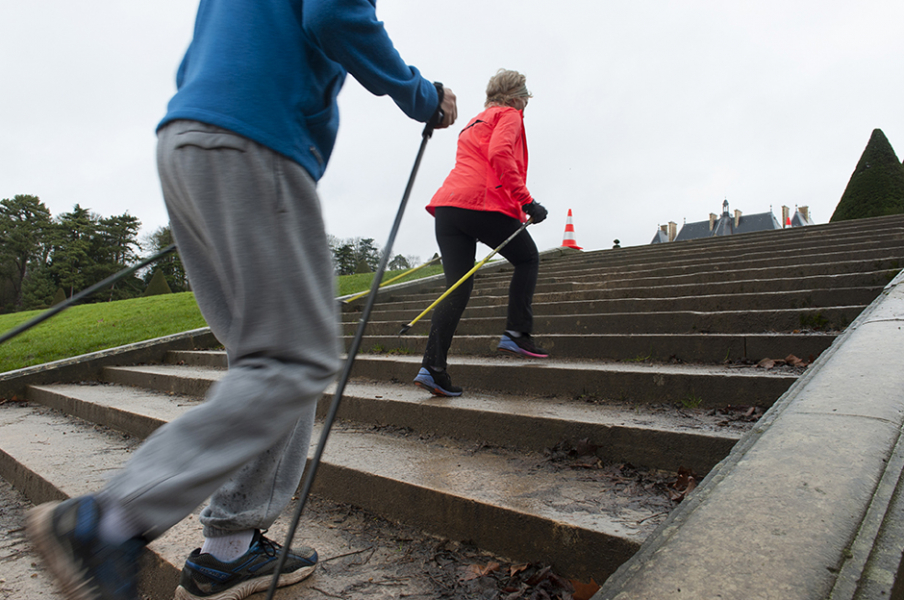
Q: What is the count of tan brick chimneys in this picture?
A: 6